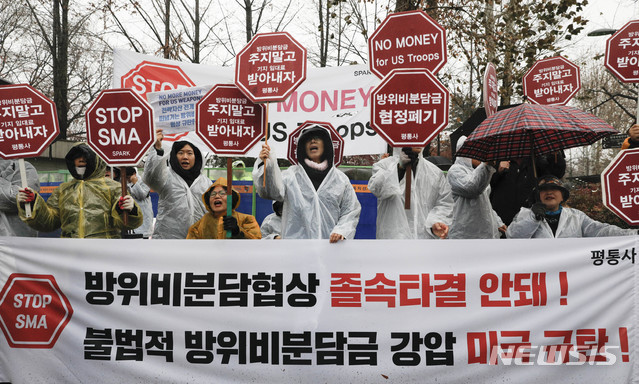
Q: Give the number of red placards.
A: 11